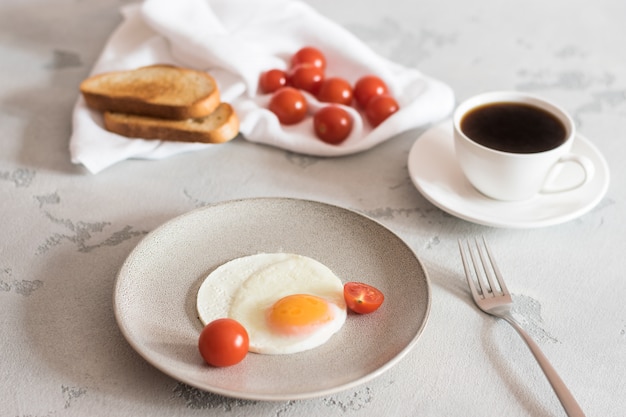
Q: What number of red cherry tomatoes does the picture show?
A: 10